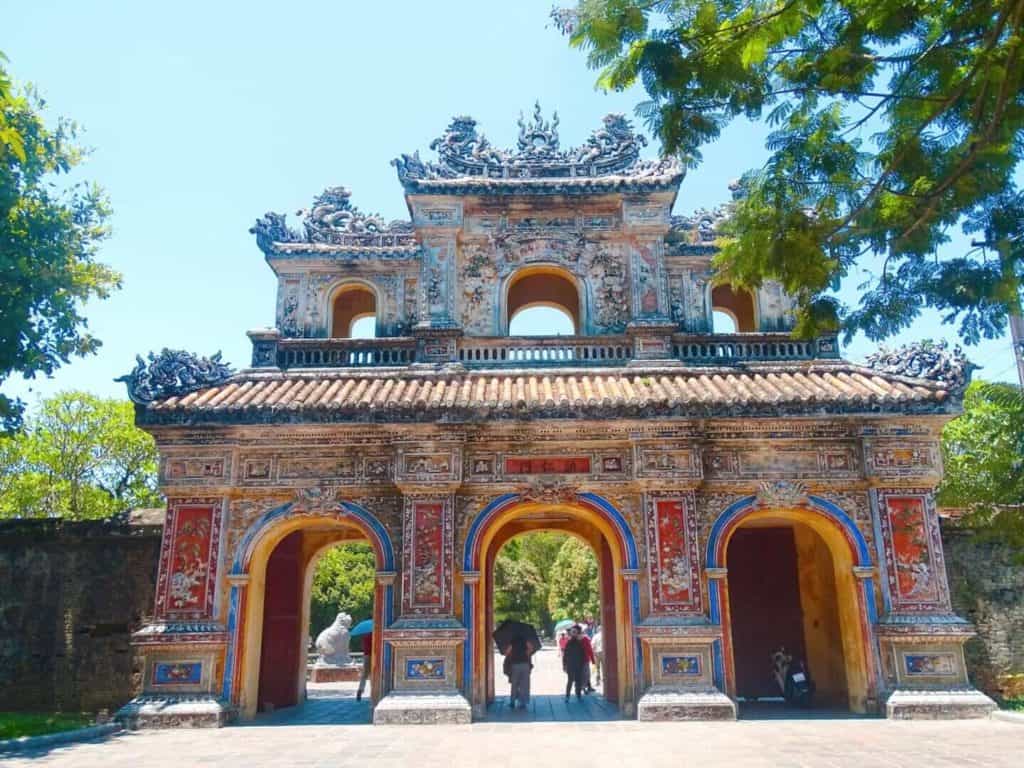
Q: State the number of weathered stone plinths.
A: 4